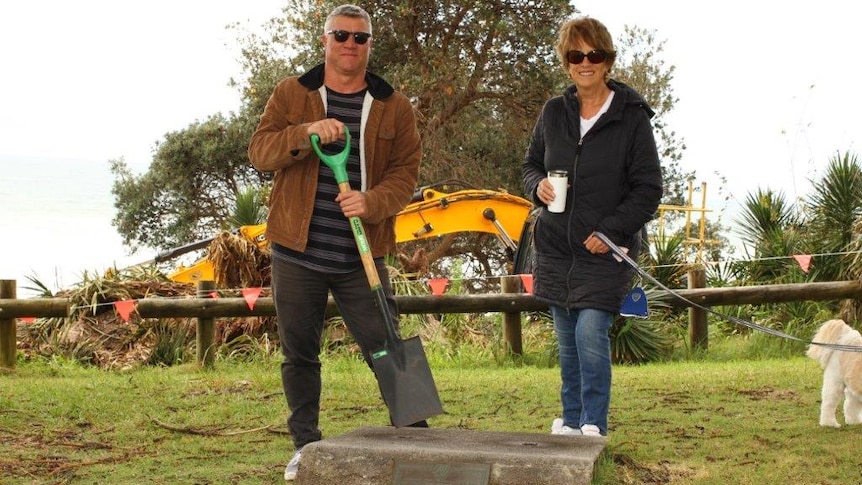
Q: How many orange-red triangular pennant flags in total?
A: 7